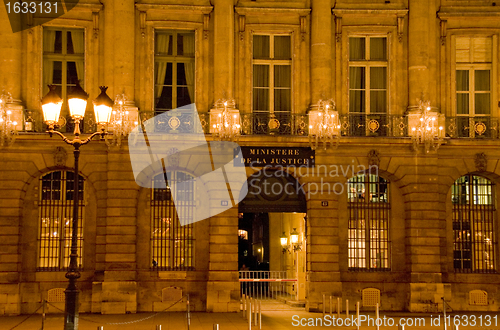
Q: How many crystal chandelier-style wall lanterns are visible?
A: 5